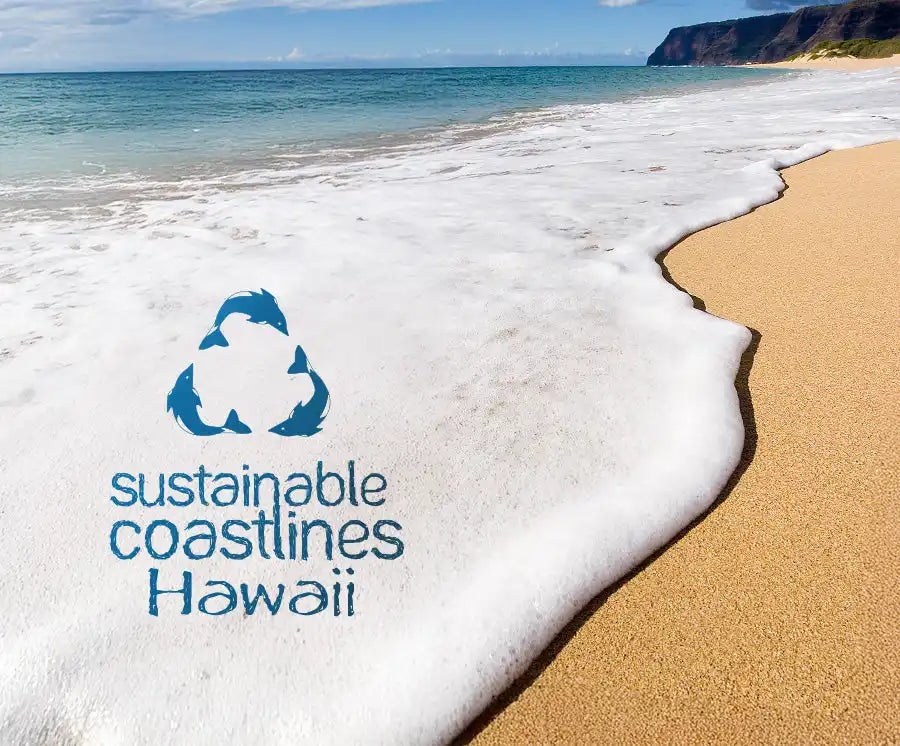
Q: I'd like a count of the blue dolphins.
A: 3